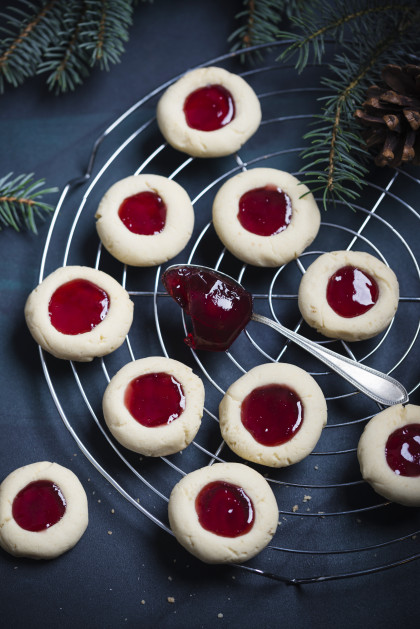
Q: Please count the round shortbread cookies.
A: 10